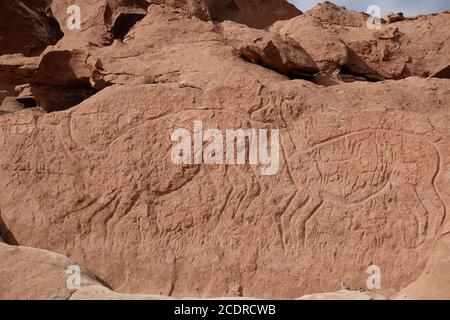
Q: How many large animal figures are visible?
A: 2